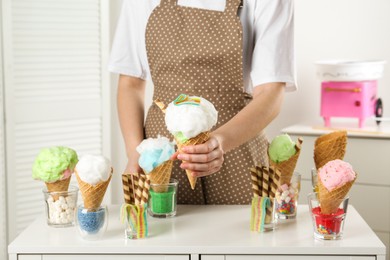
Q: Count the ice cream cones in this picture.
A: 7